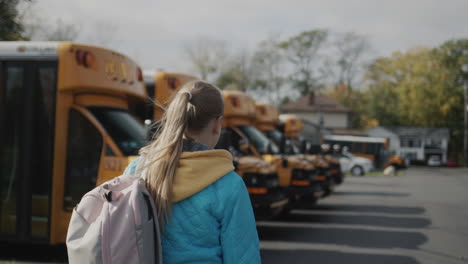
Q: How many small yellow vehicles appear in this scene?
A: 0